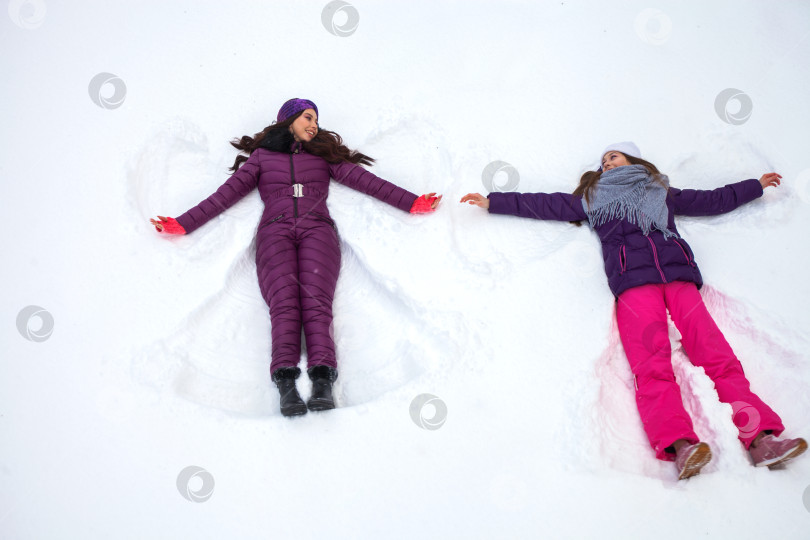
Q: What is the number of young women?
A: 2